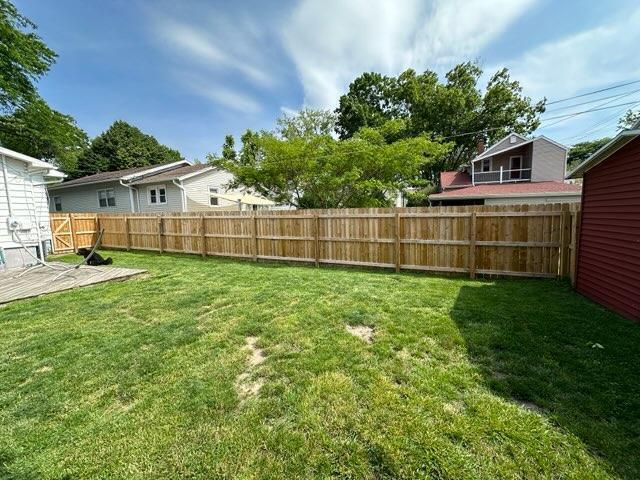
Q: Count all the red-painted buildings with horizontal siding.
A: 1